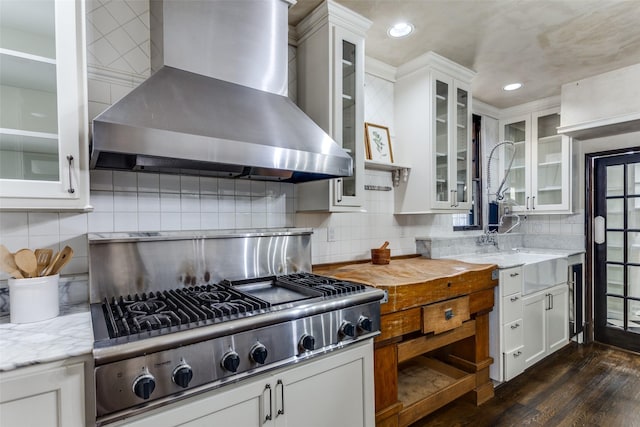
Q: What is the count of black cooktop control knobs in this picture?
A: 7